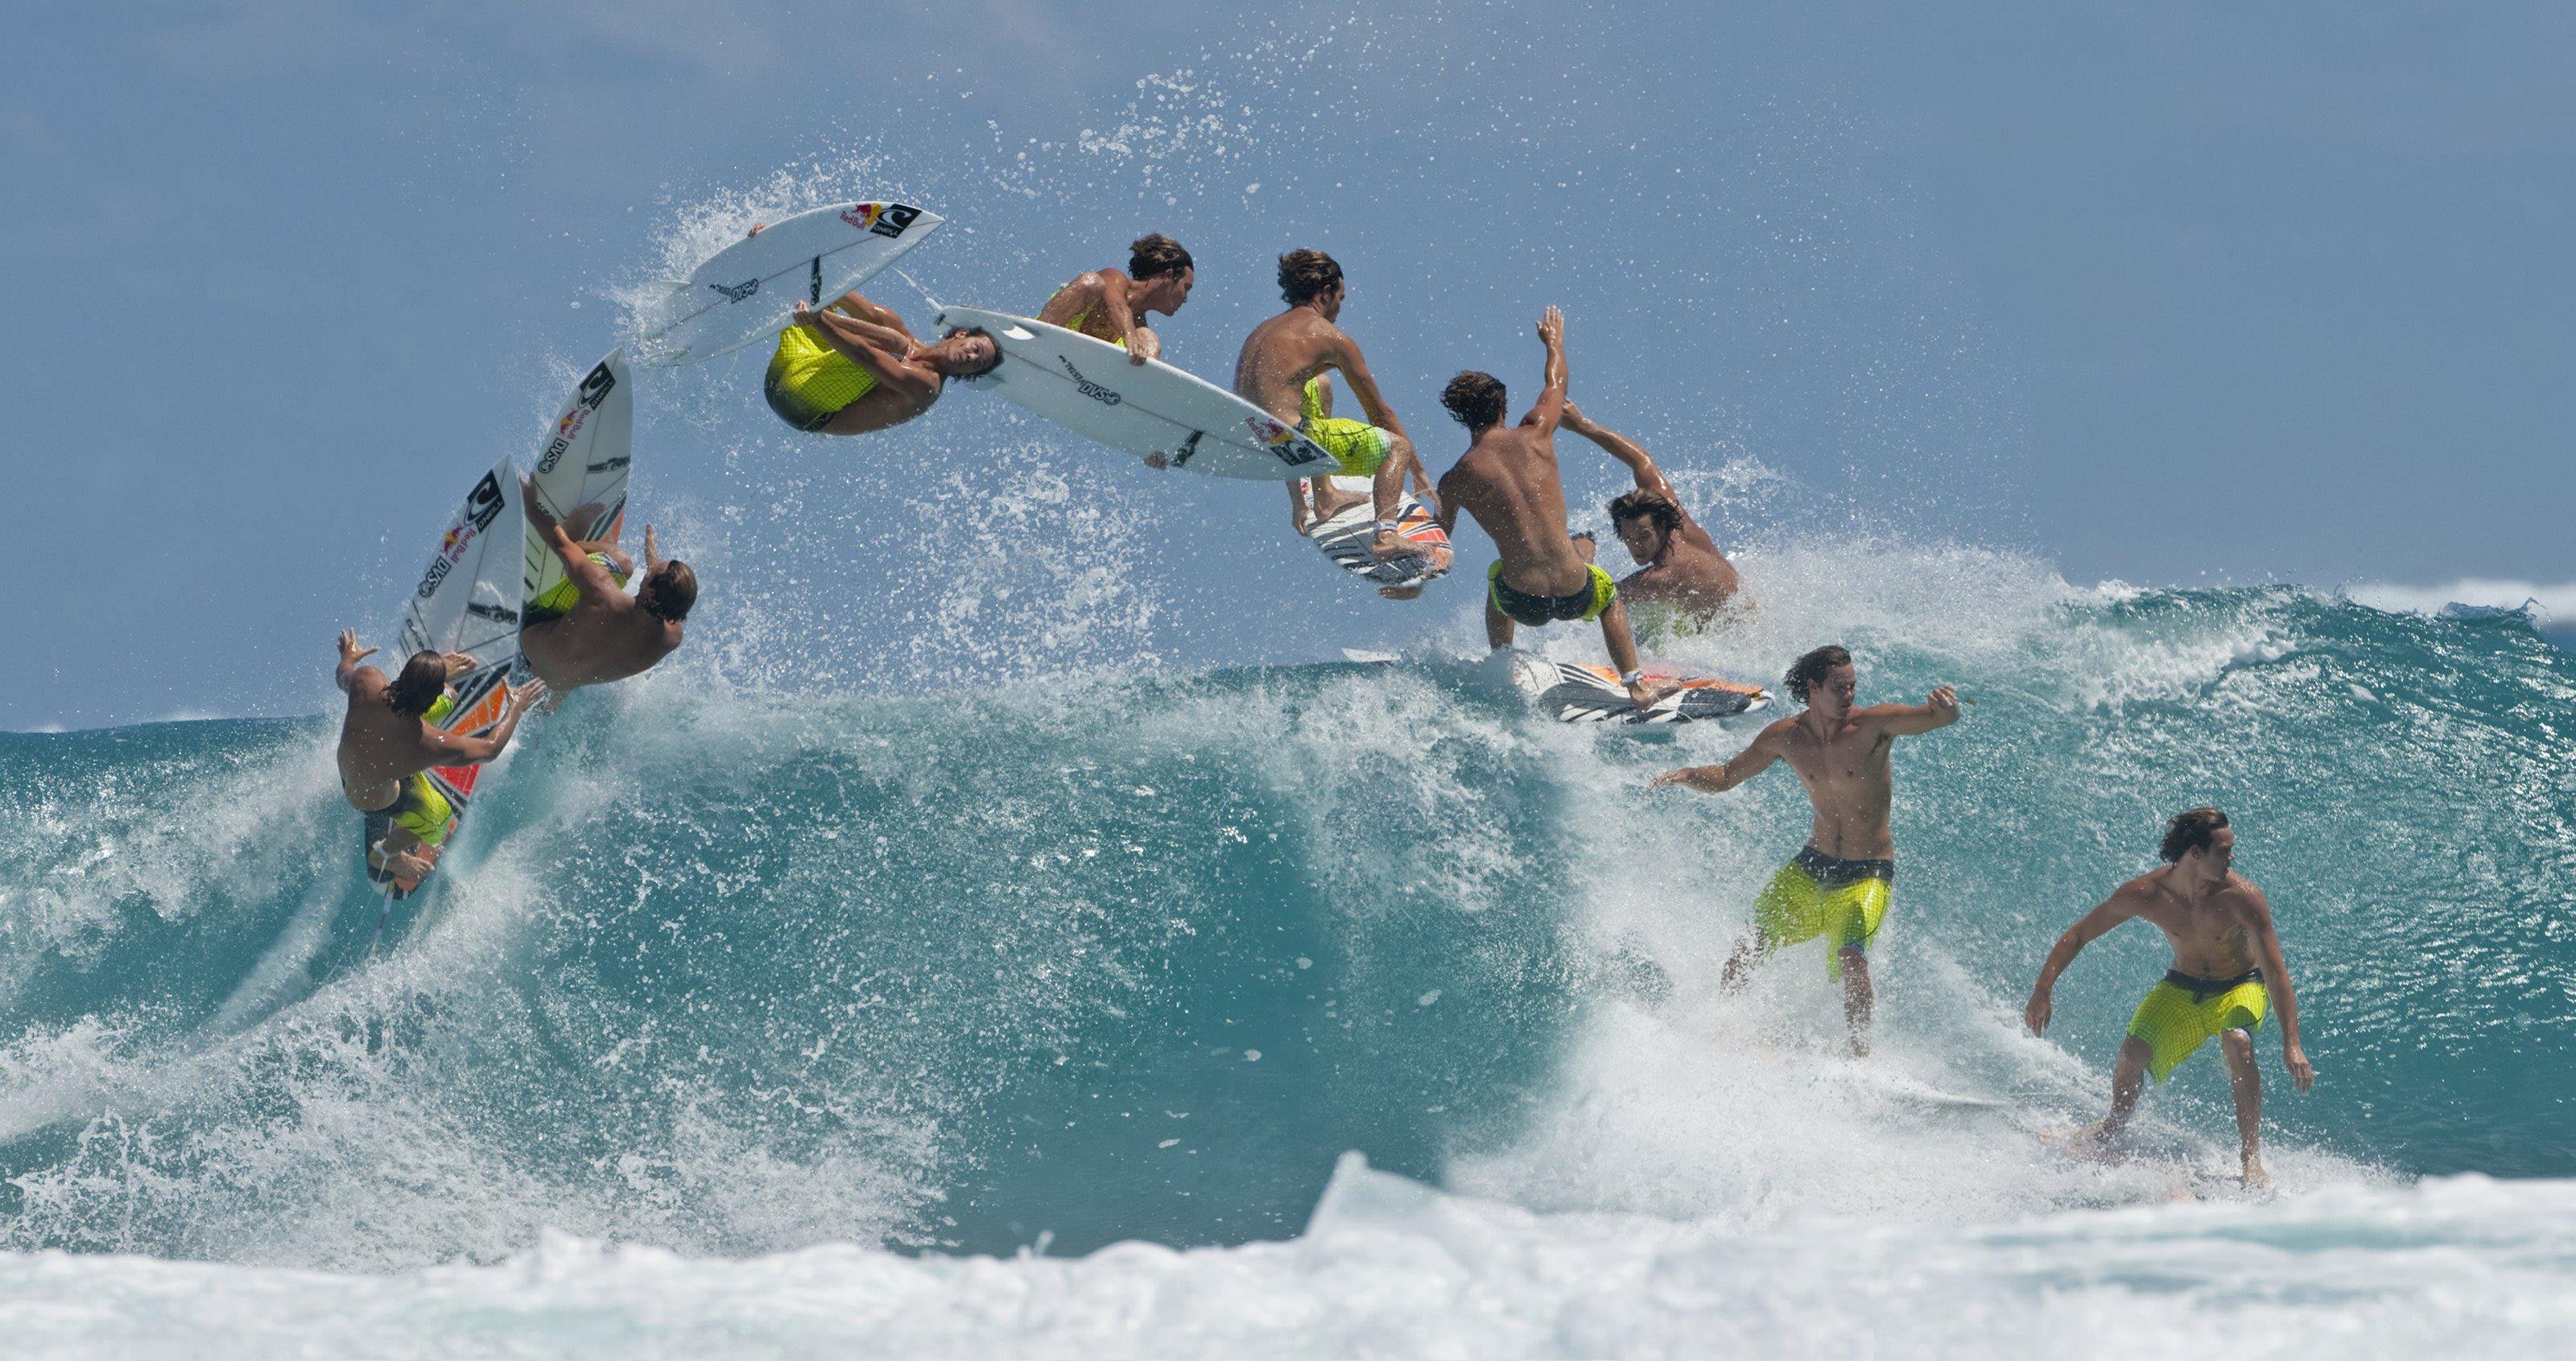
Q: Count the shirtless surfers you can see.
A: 9